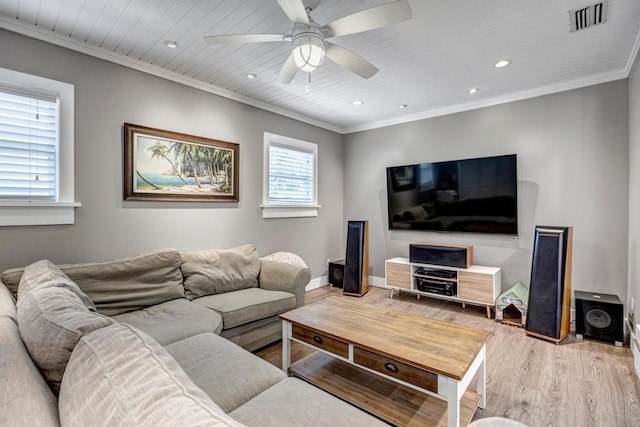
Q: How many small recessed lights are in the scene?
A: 6